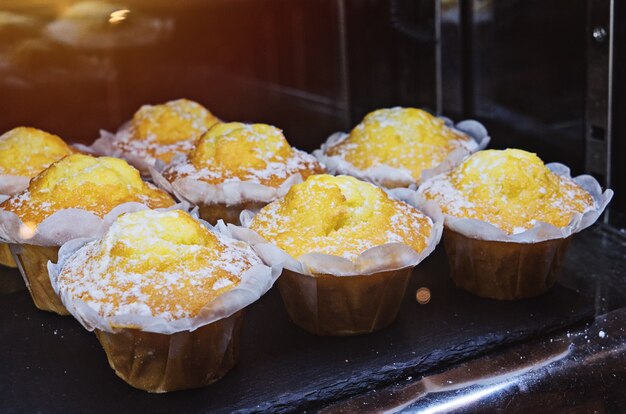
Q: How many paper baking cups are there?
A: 8